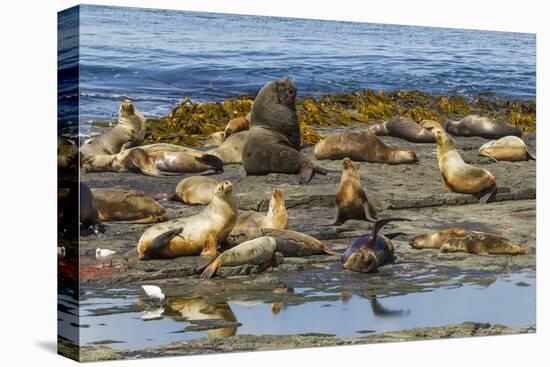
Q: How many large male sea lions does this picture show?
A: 1